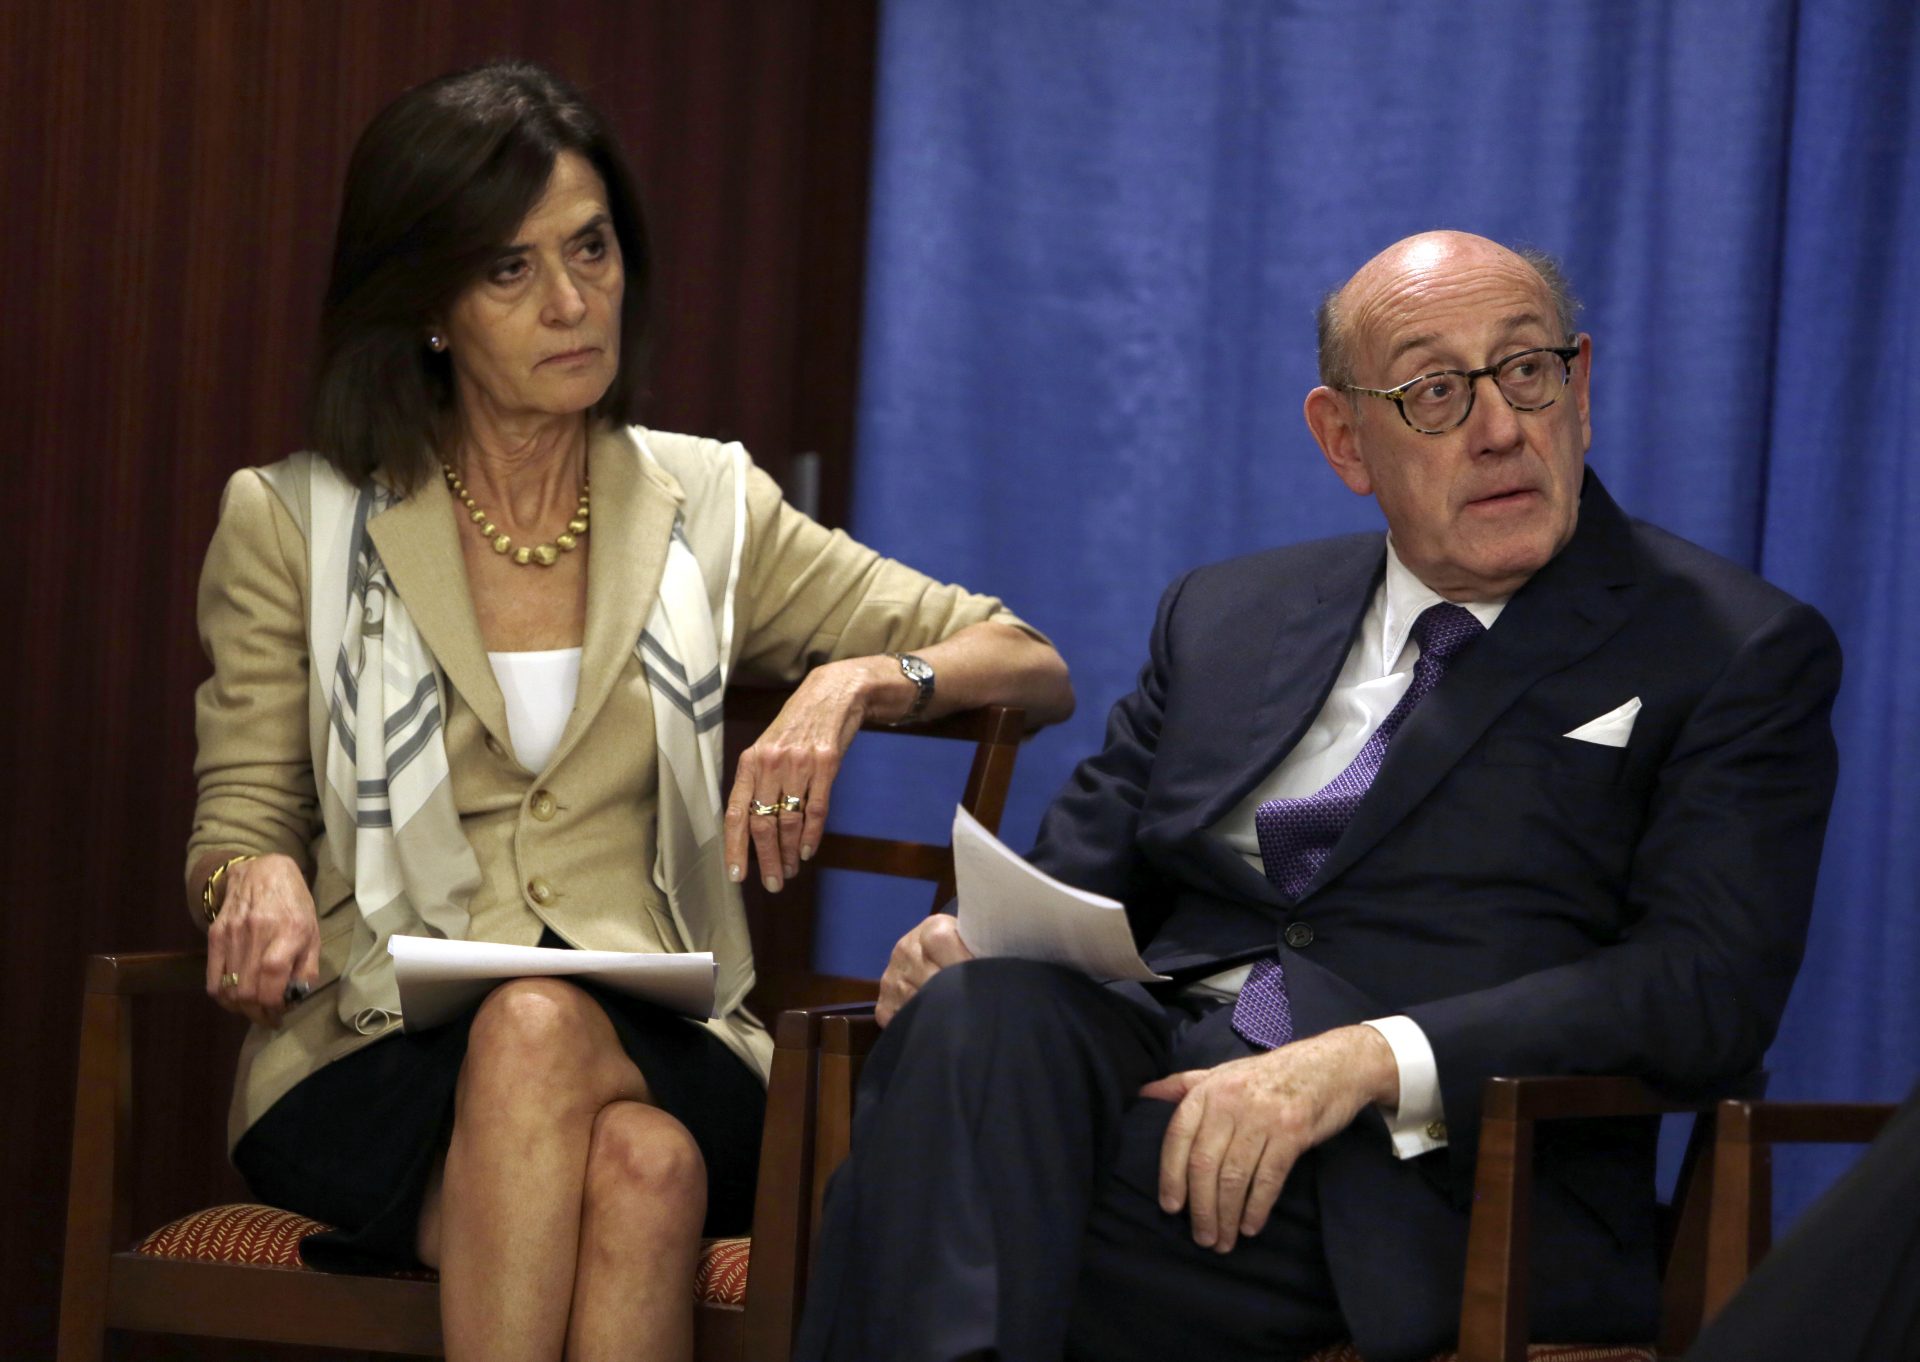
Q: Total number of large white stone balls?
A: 0